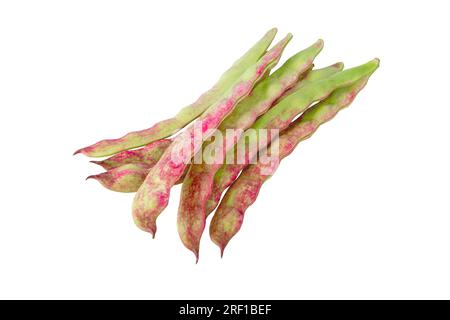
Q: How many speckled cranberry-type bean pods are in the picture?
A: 7